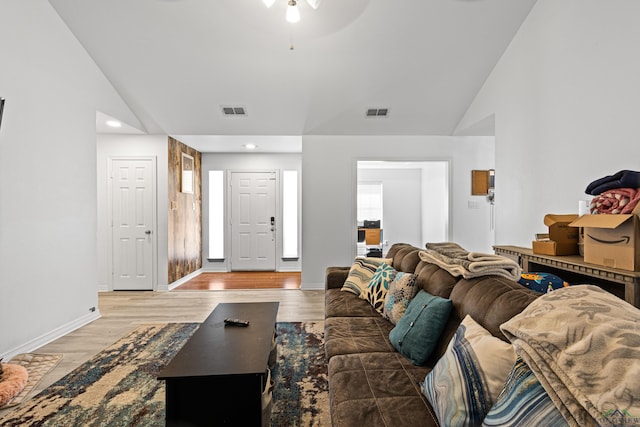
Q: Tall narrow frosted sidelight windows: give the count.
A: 2